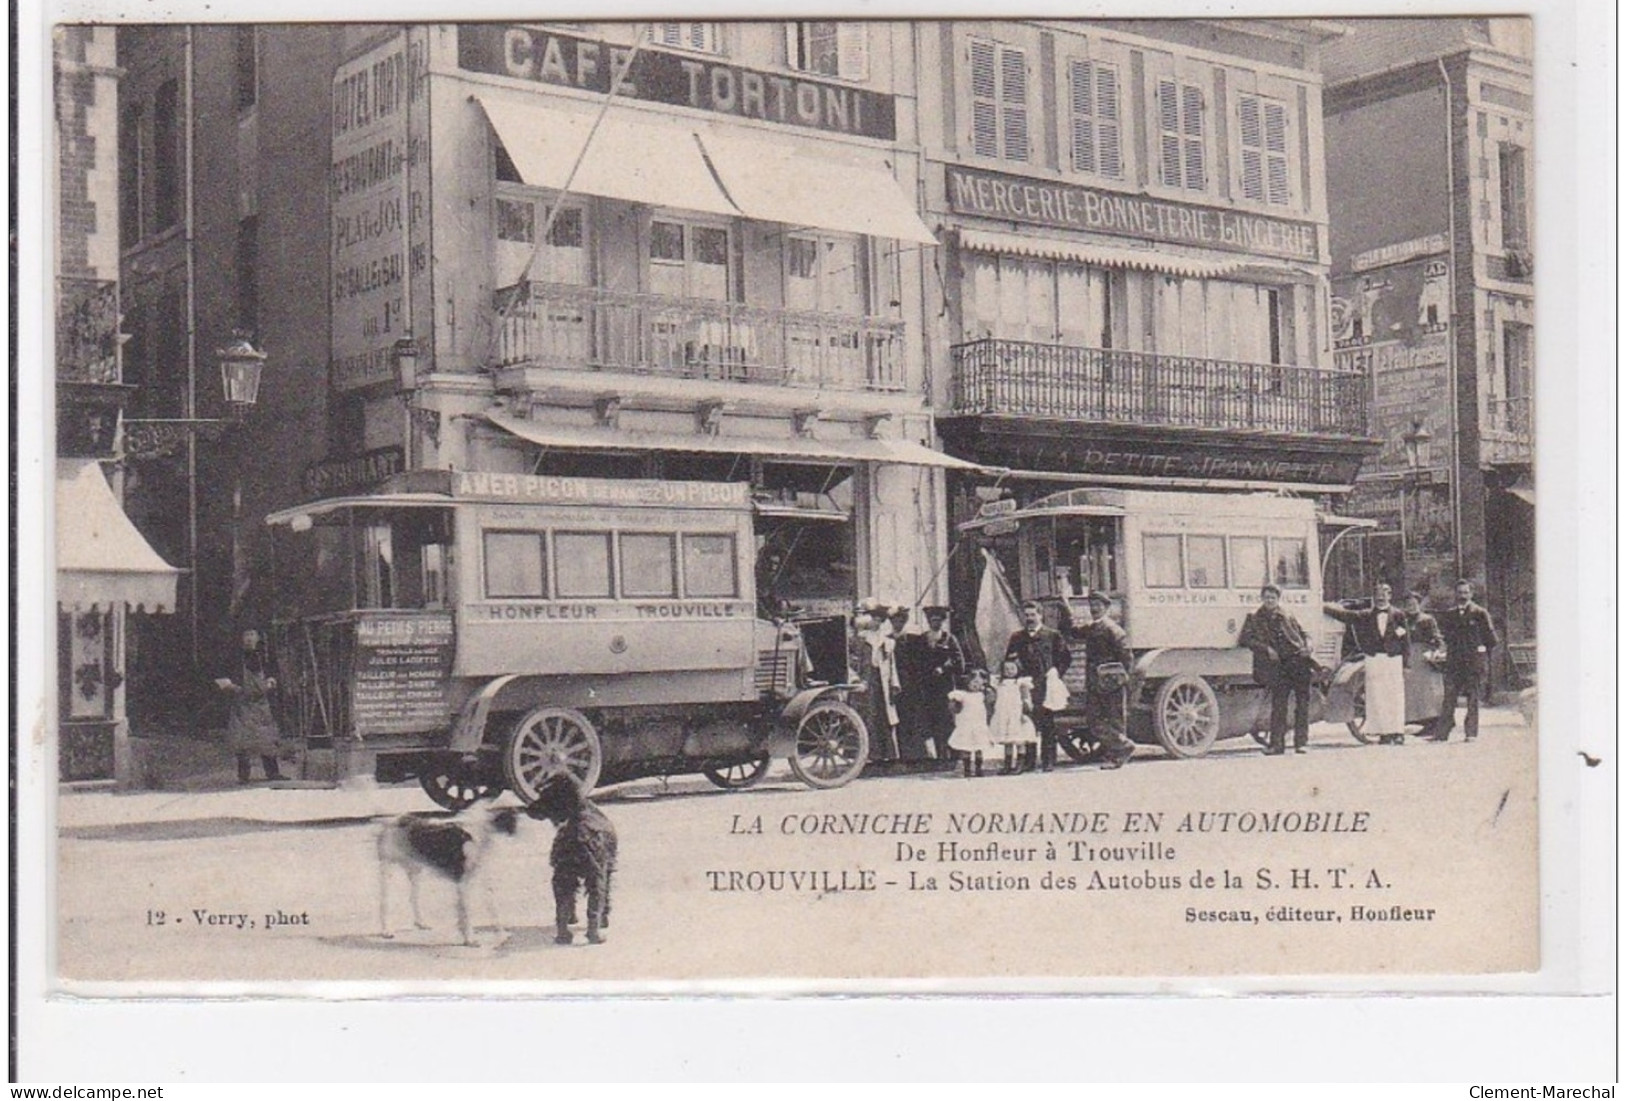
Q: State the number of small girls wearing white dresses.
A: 2